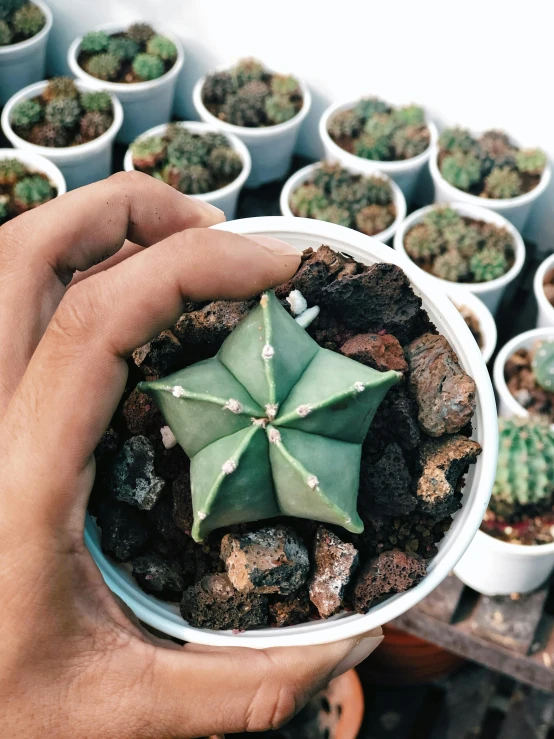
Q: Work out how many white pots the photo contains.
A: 15